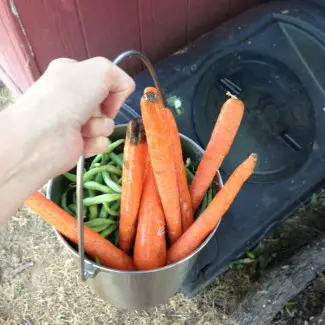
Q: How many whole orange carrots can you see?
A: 7